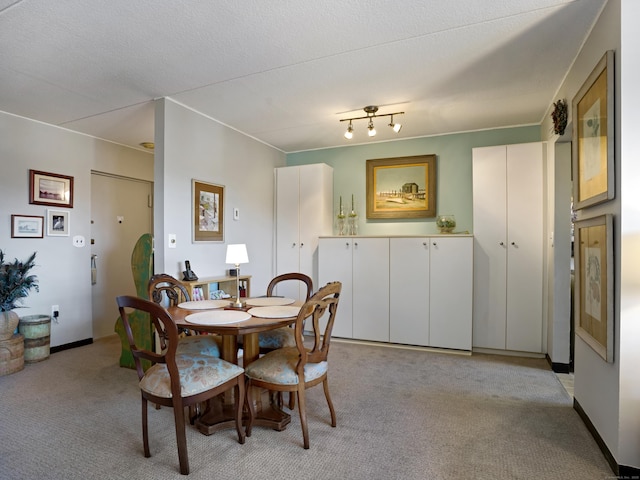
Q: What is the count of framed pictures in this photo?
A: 7